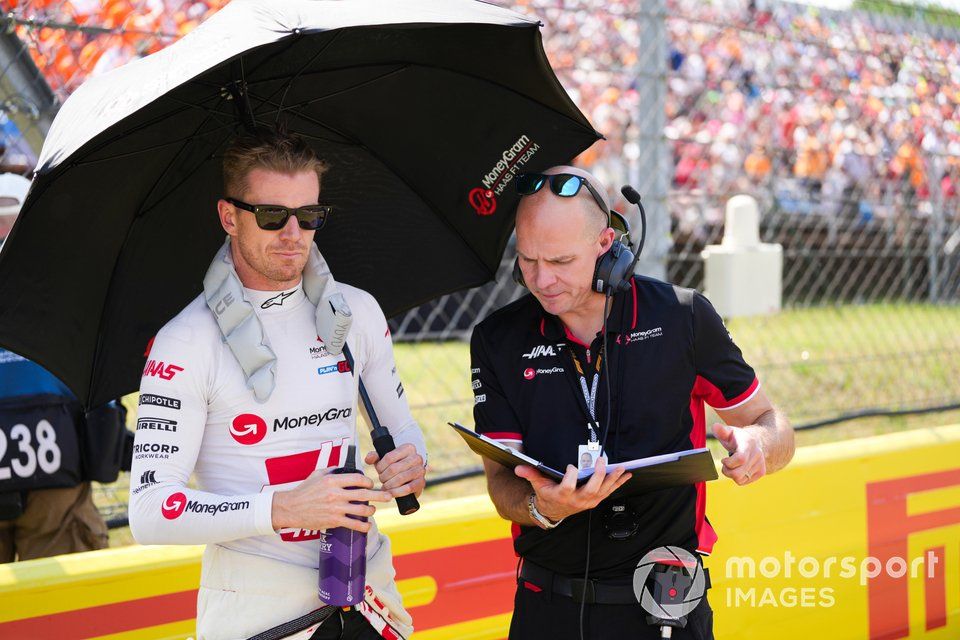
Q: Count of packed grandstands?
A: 1